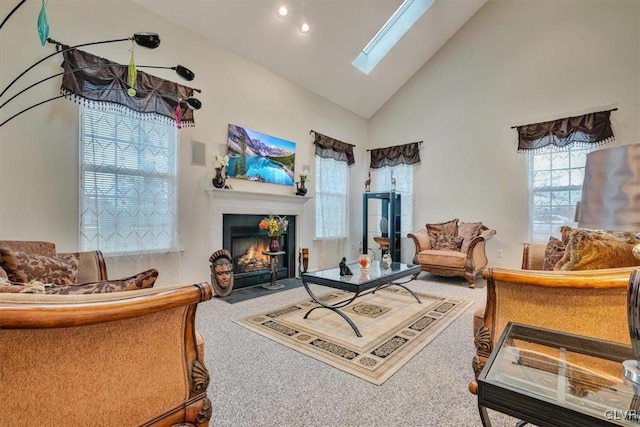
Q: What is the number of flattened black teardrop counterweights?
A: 3